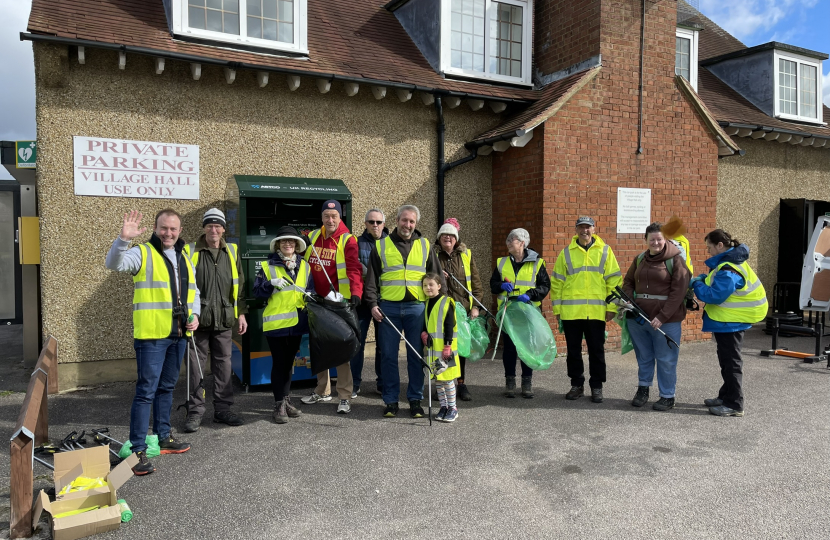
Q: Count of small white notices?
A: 1